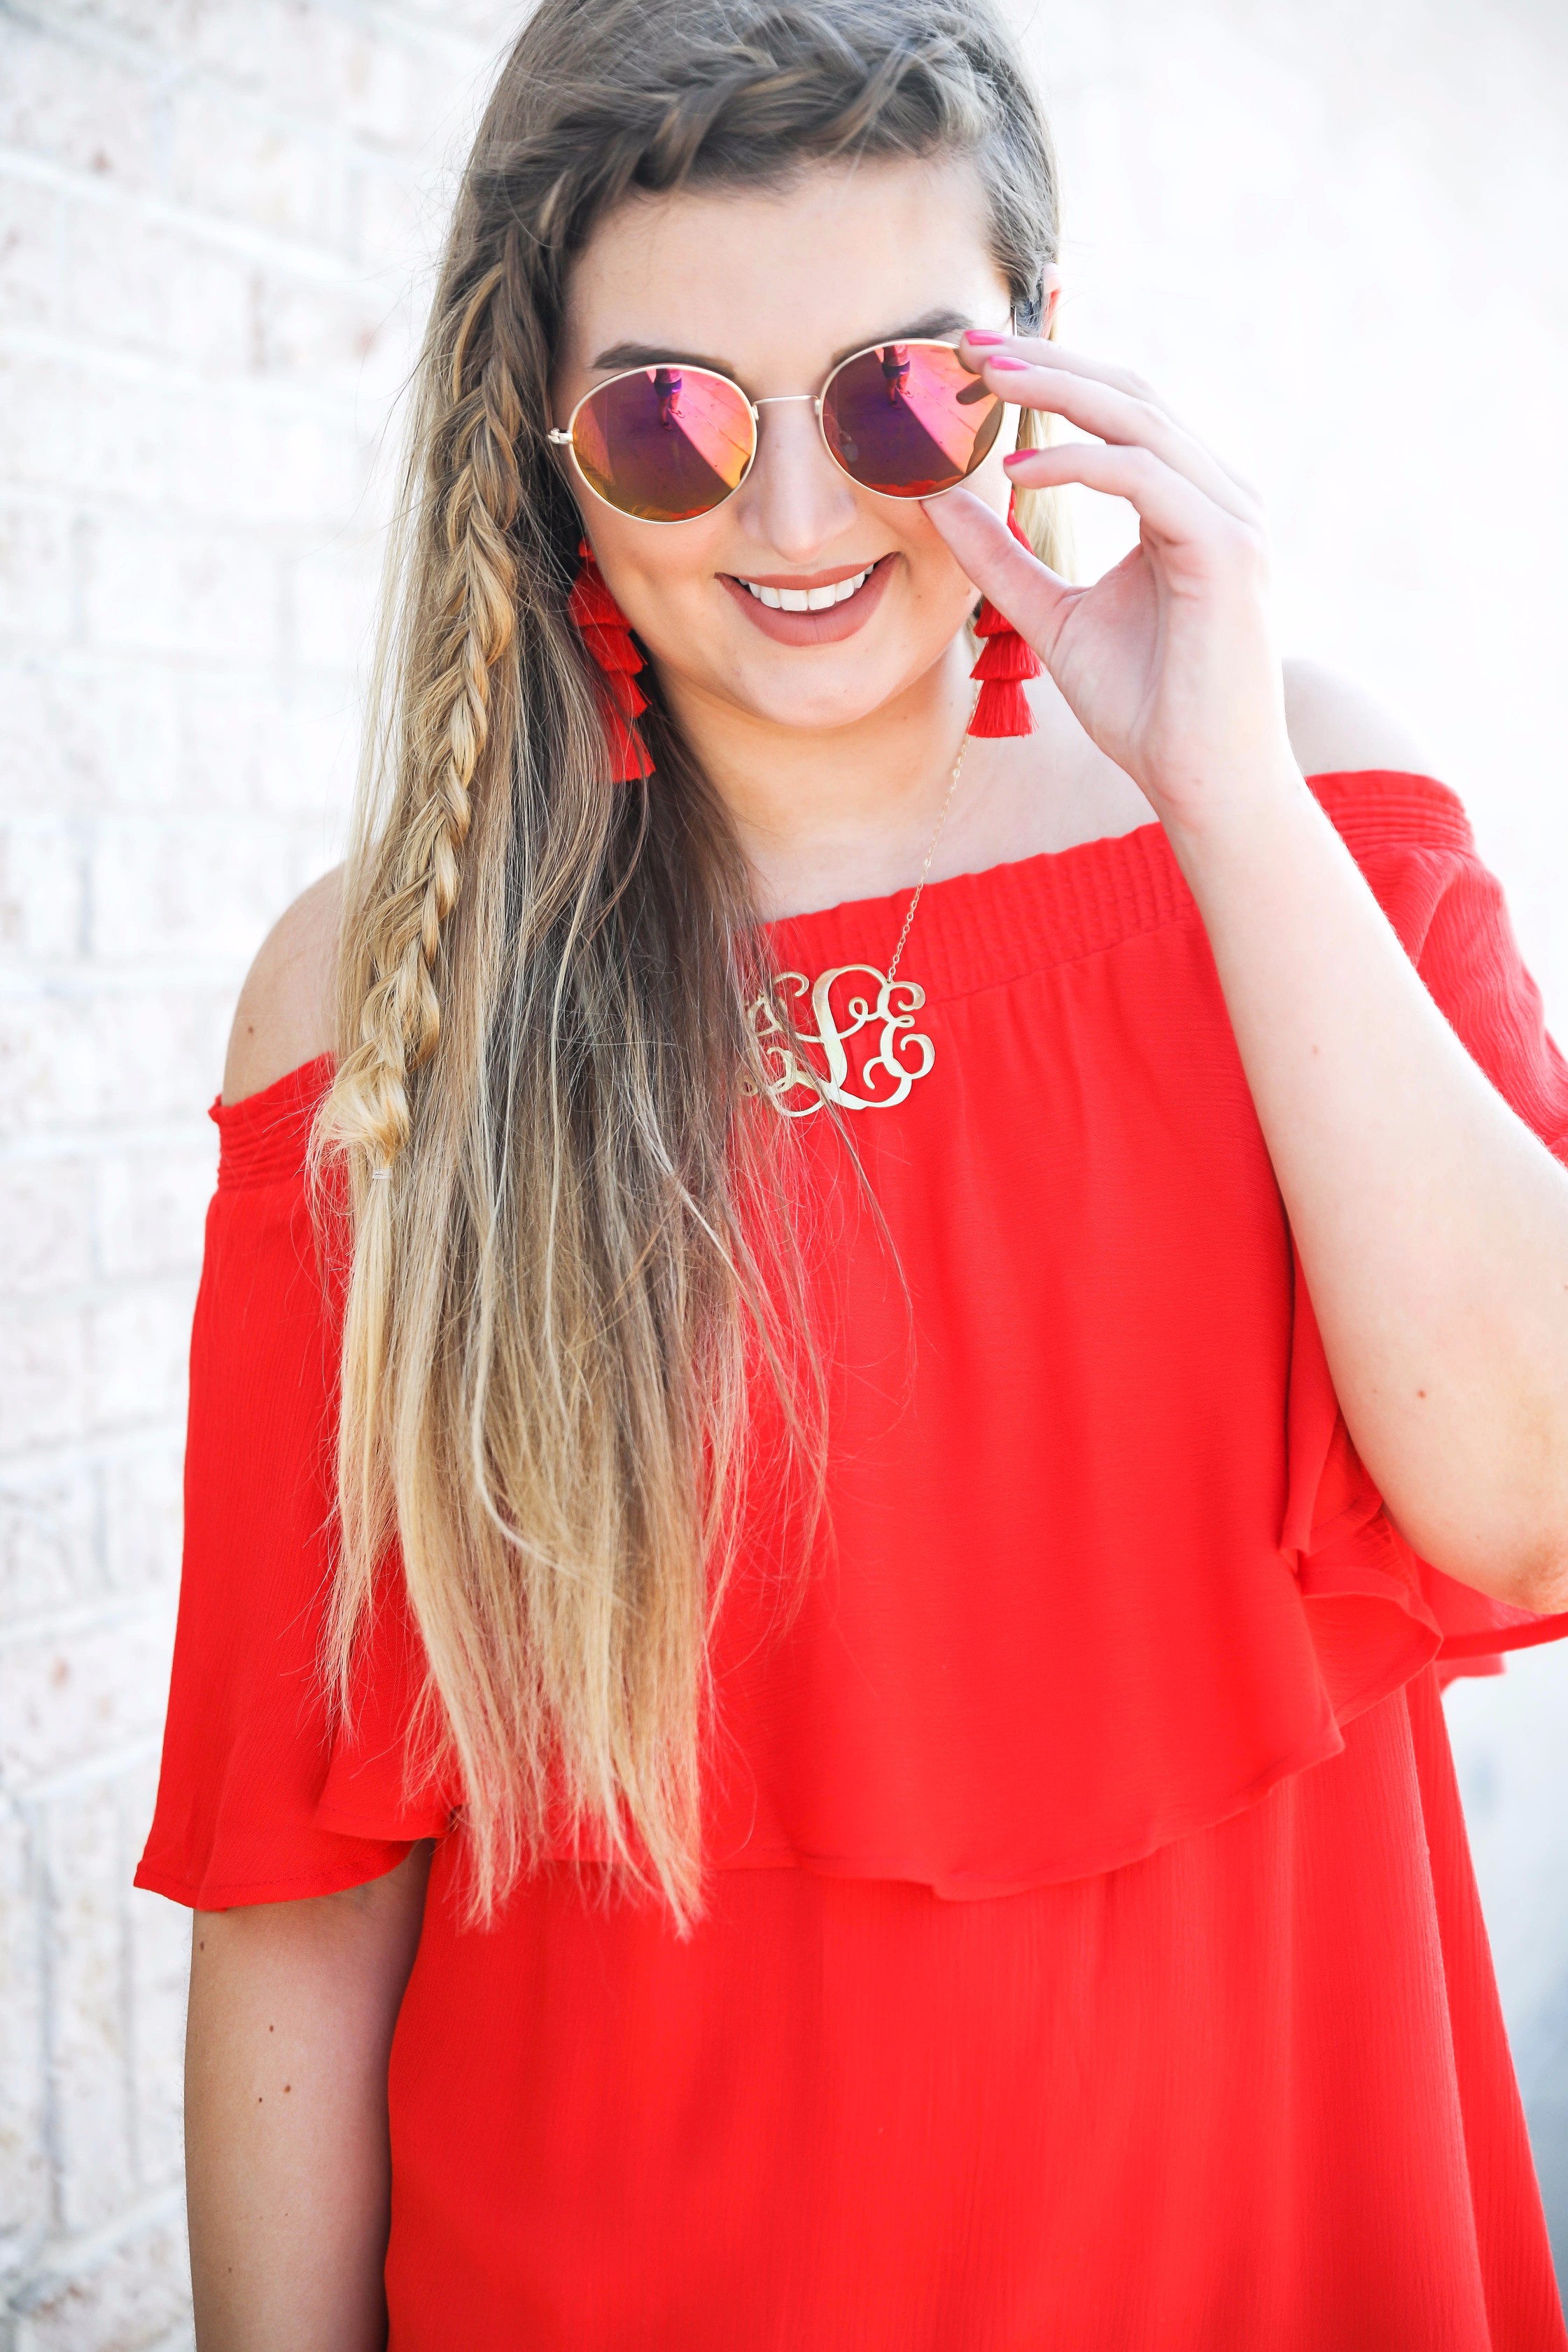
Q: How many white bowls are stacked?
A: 0